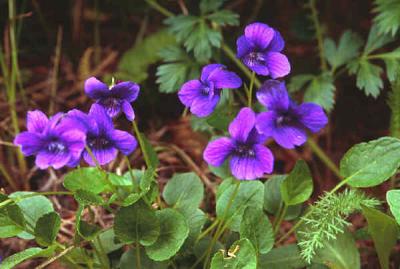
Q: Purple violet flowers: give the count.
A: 7